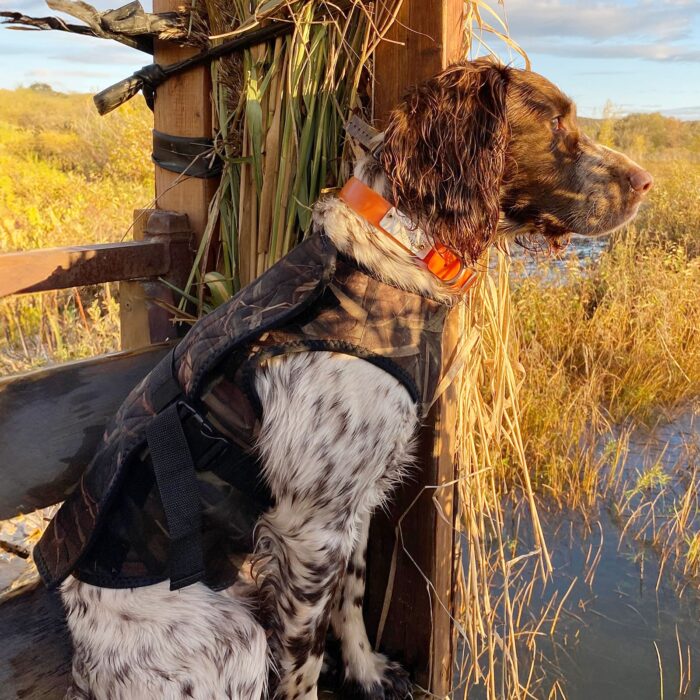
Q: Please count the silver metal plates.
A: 1